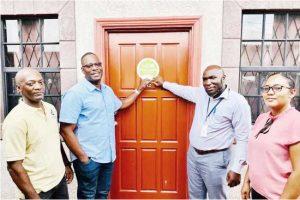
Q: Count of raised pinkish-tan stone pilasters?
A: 2